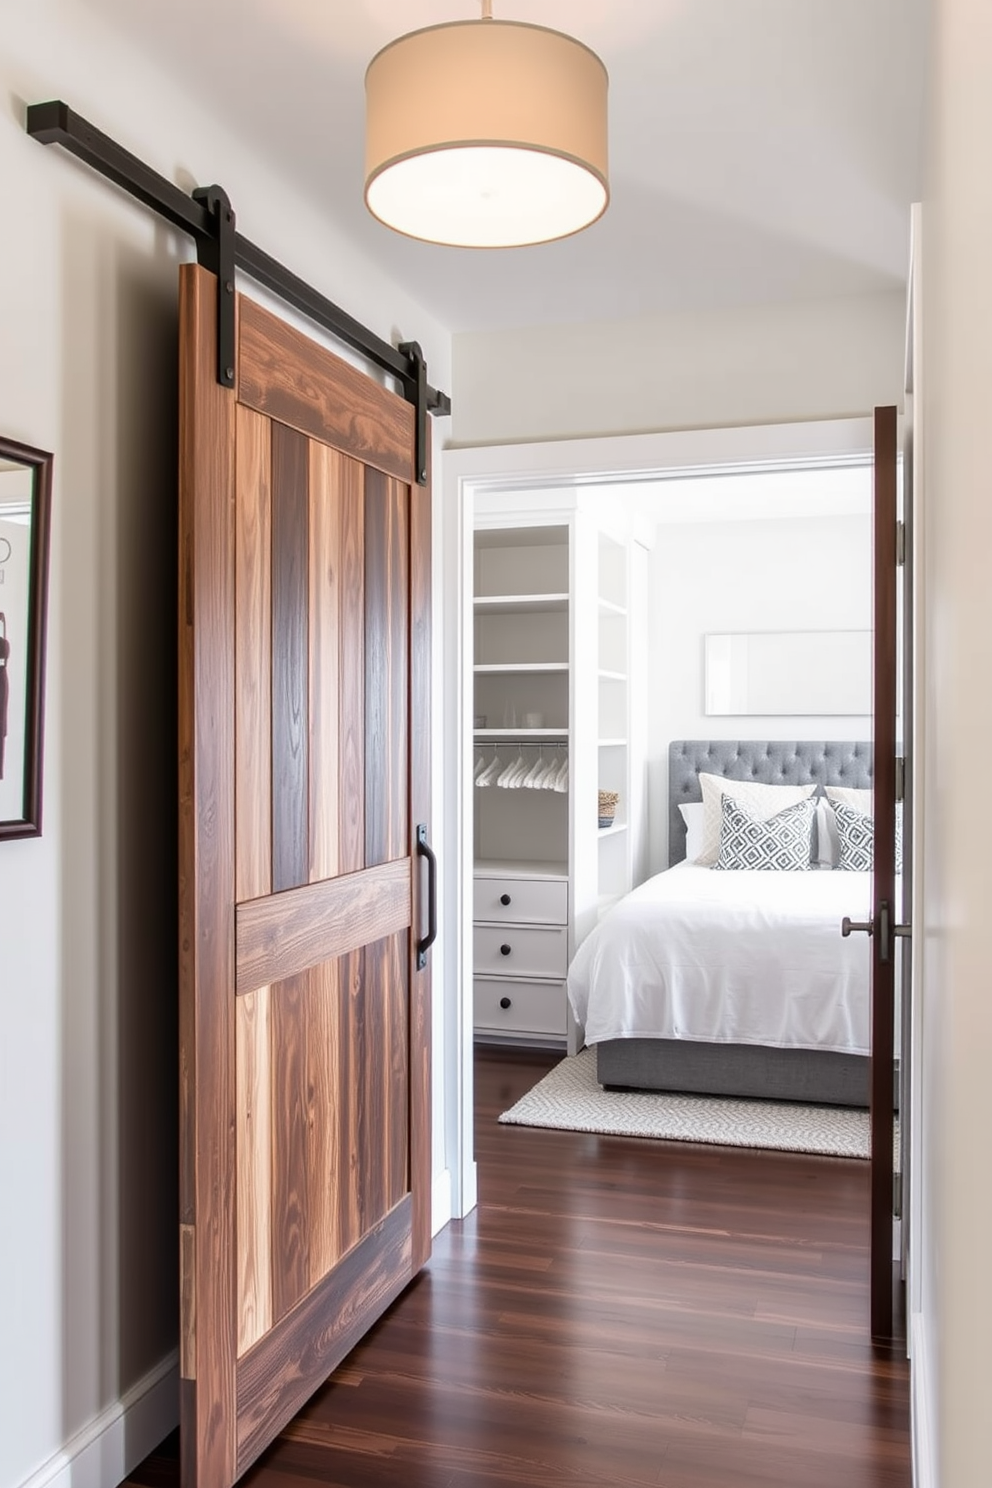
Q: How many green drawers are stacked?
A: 0